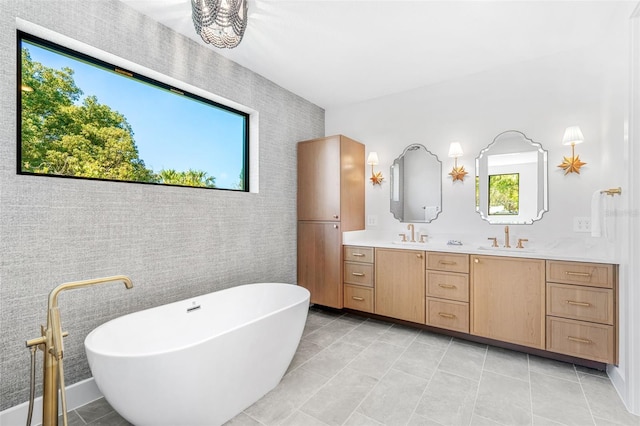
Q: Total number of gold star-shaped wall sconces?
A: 3